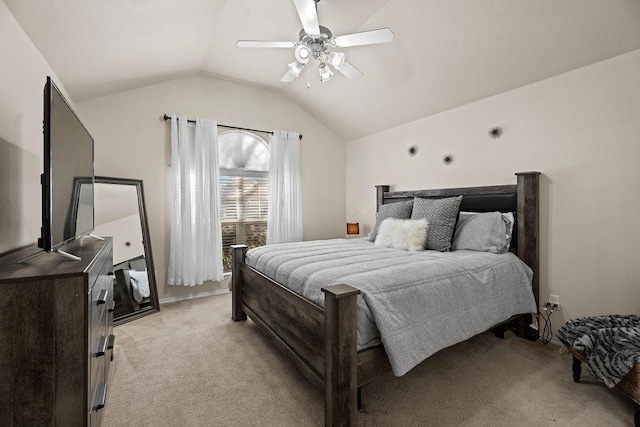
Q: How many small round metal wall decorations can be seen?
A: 3